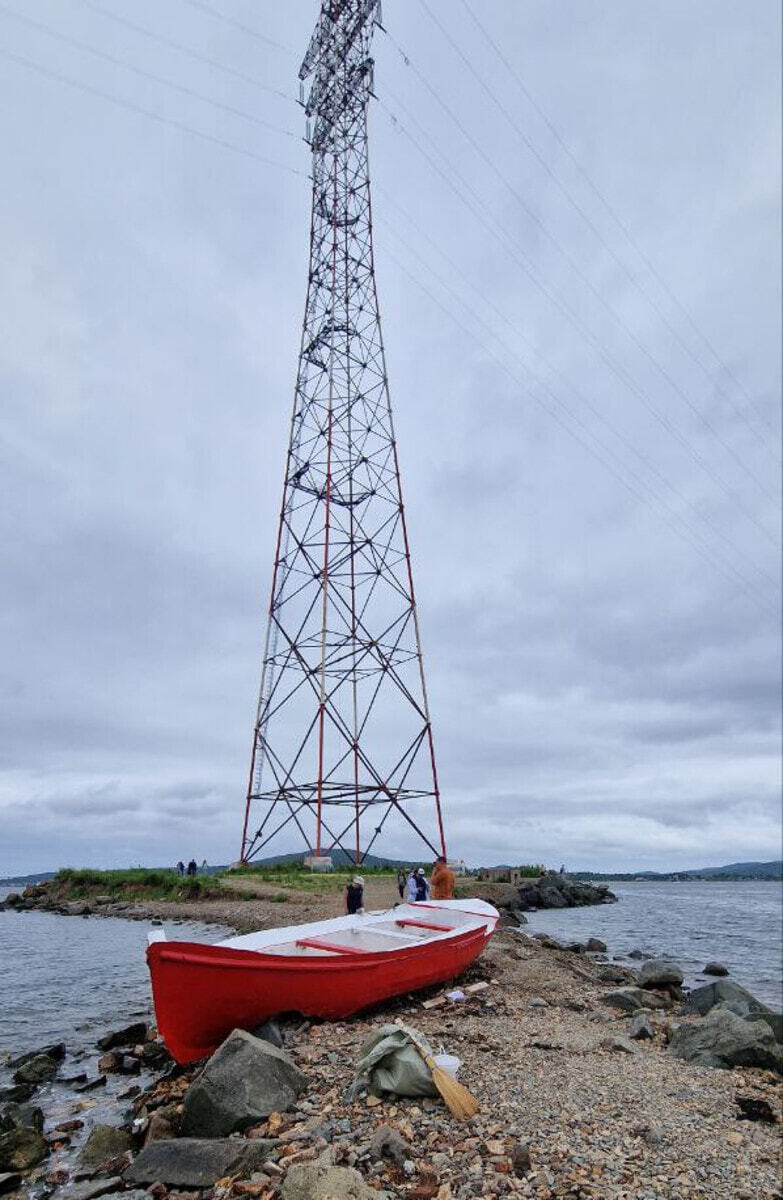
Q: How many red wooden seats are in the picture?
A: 2